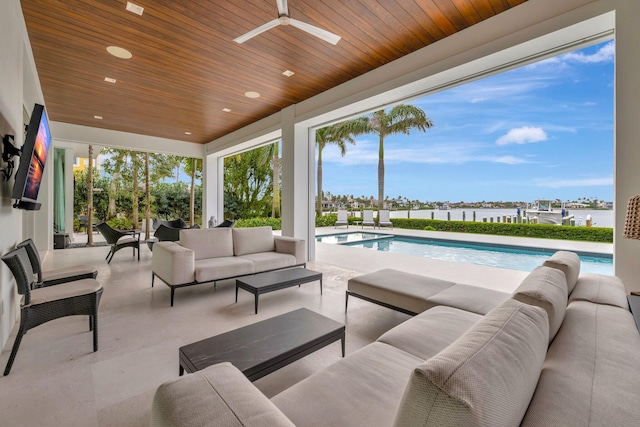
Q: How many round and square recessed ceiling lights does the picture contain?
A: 8